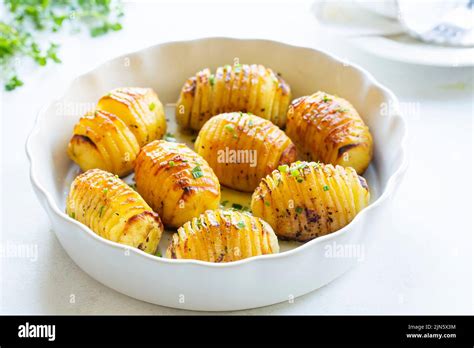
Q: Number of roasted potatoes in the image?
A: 8